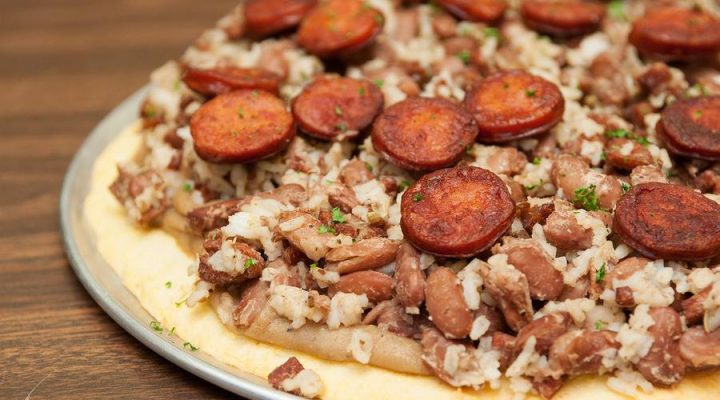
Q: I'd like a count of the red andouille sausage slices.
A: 13